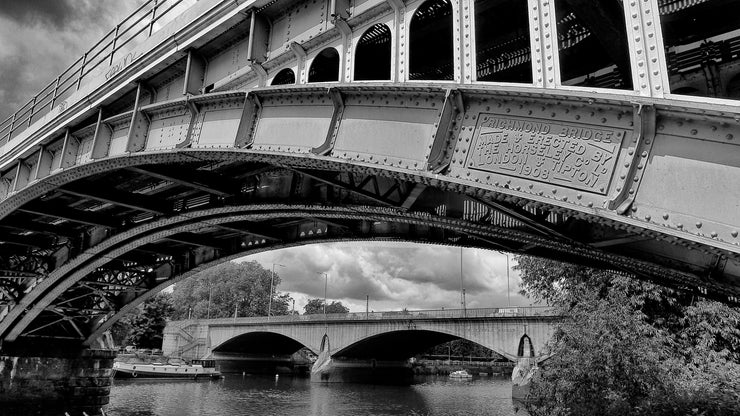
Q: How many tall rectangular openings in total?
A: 3